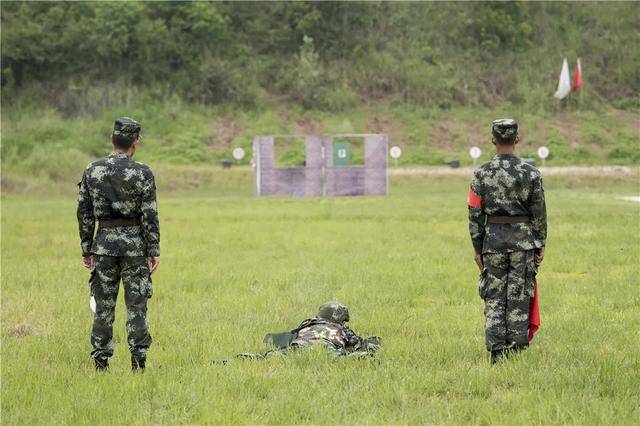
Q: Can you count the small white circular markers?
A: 4